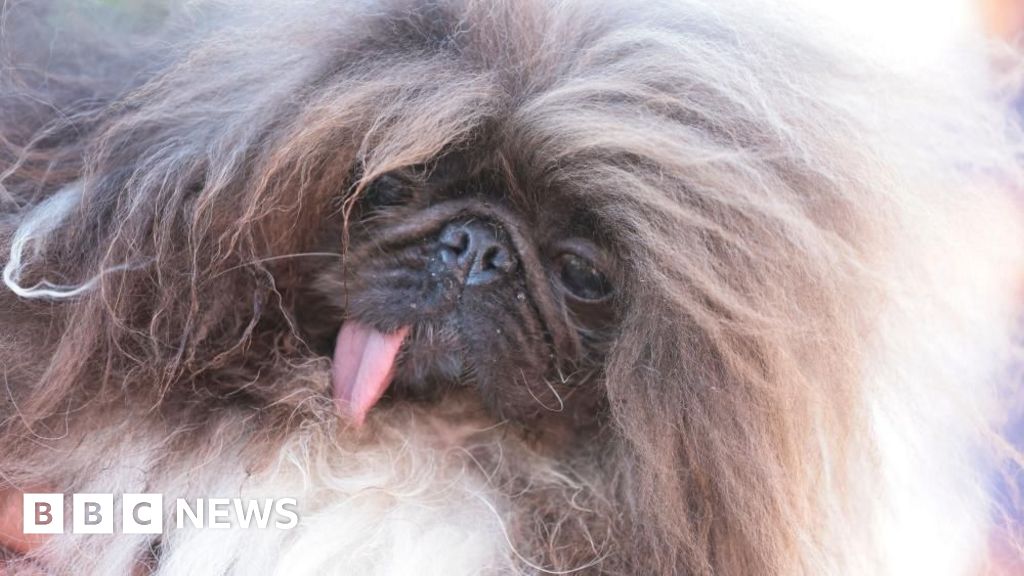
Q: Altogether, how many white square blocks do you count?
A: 3